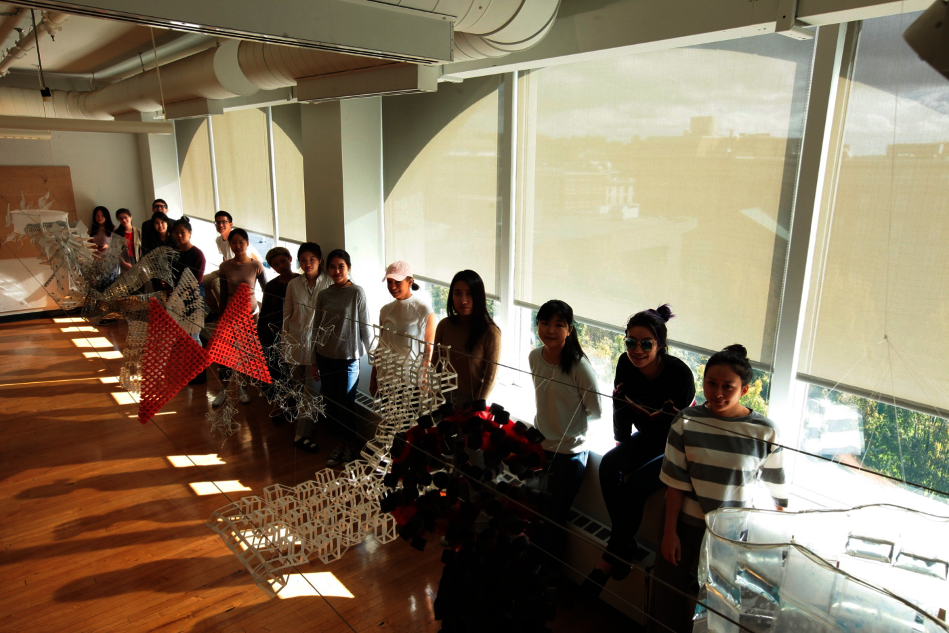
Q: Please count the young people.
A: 15